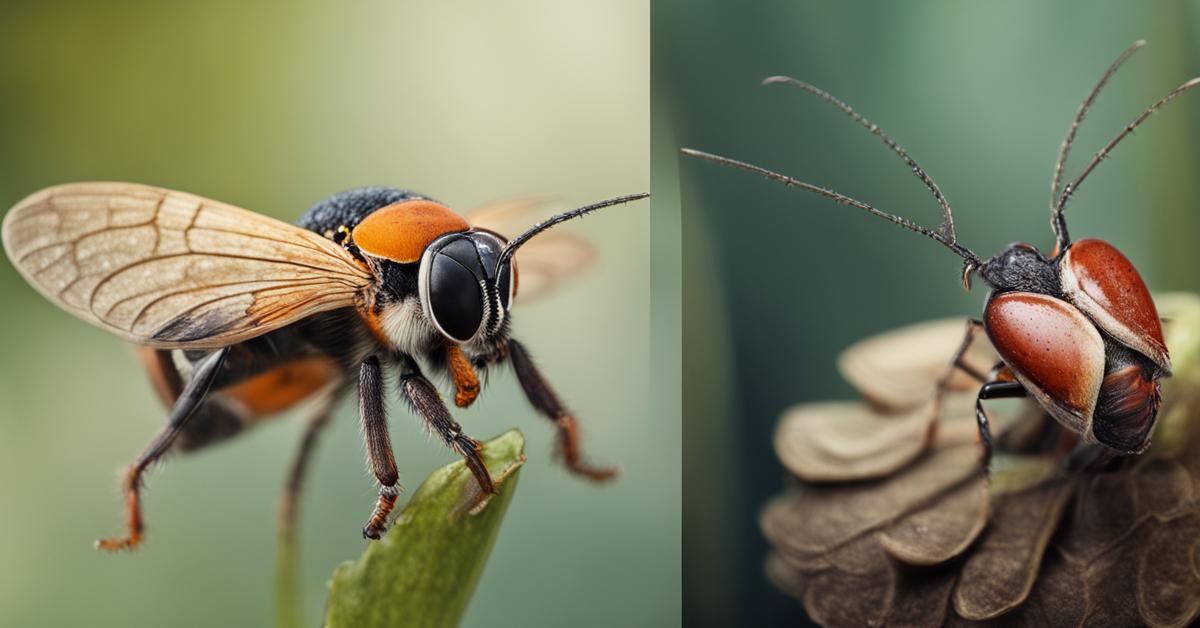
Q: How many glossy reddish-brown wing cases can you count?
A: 2